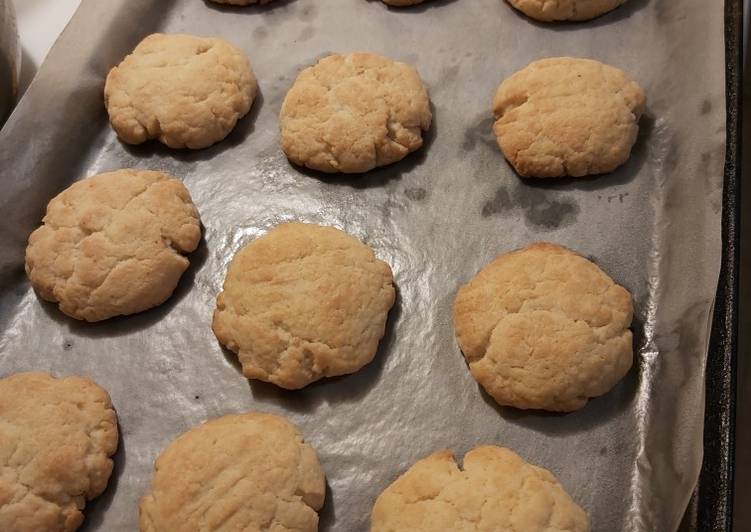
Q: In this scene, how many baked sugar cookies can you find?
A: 12